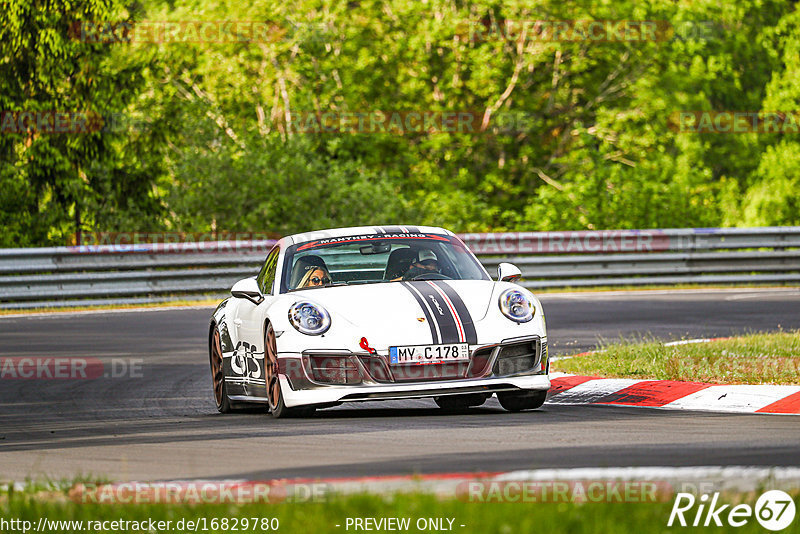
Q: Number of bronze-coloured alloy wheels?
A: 2